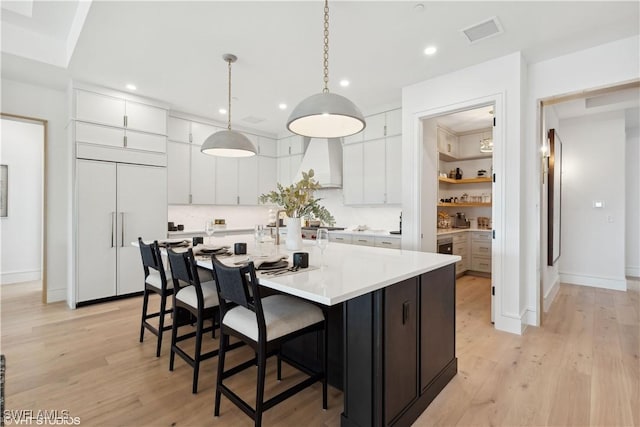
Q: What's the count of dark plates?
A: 3